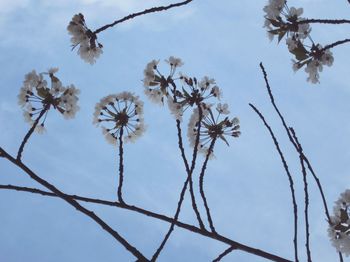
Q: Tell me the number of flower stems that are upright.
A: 5